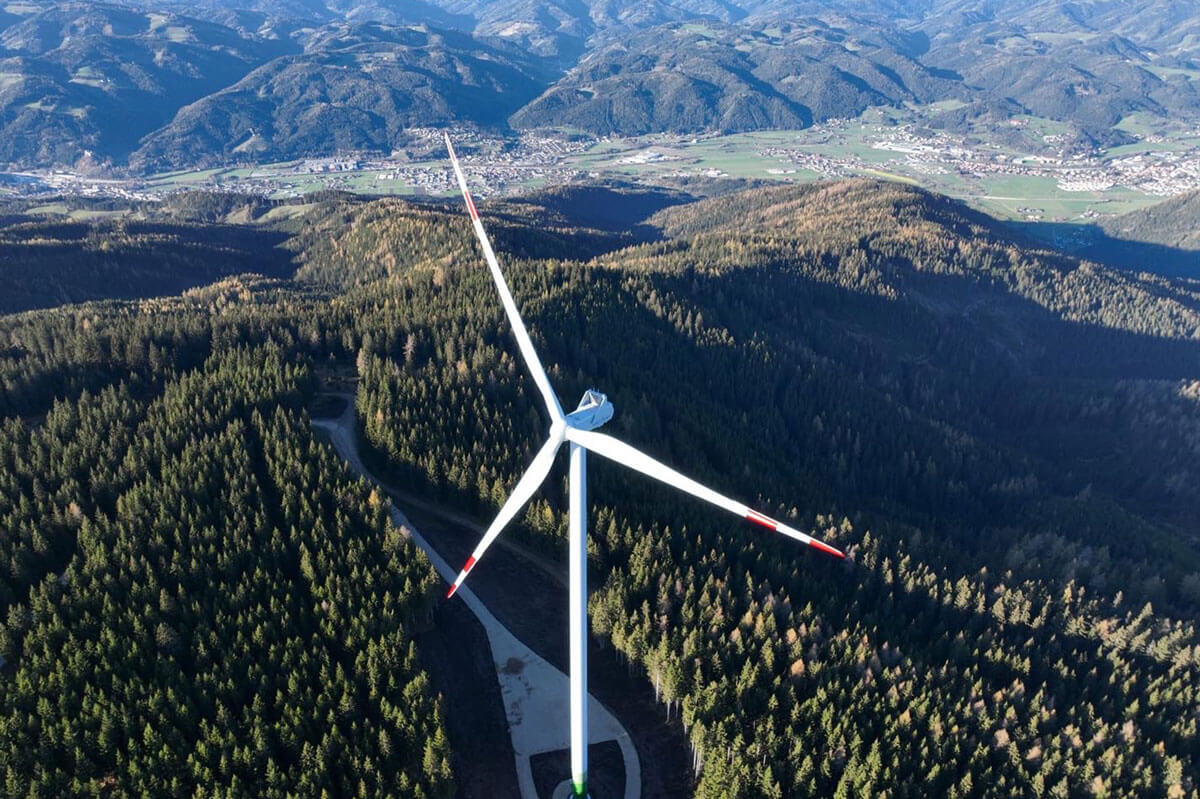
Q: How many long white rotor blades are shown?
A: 3